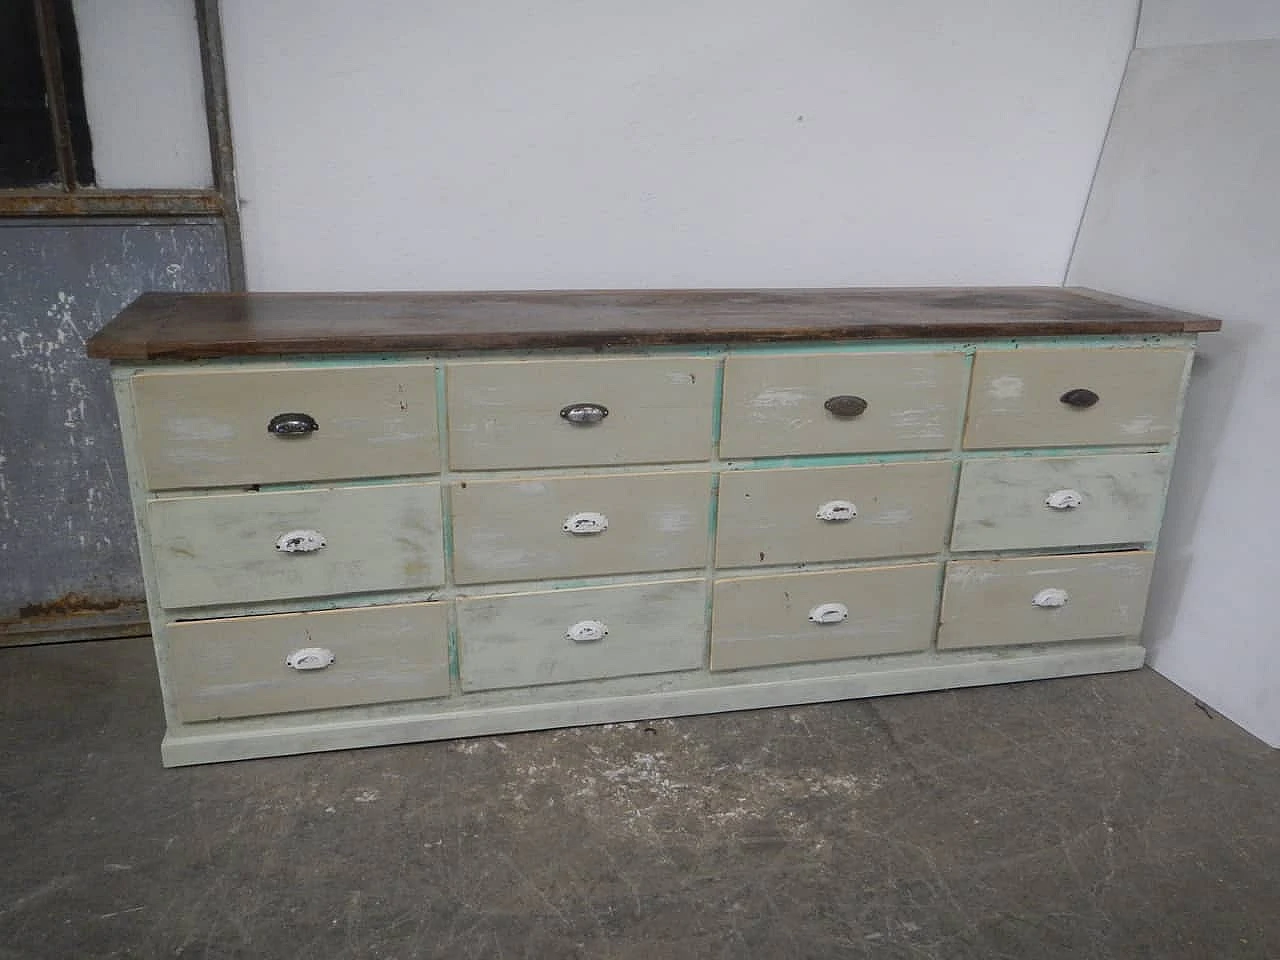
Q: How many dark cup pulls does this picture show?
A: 4